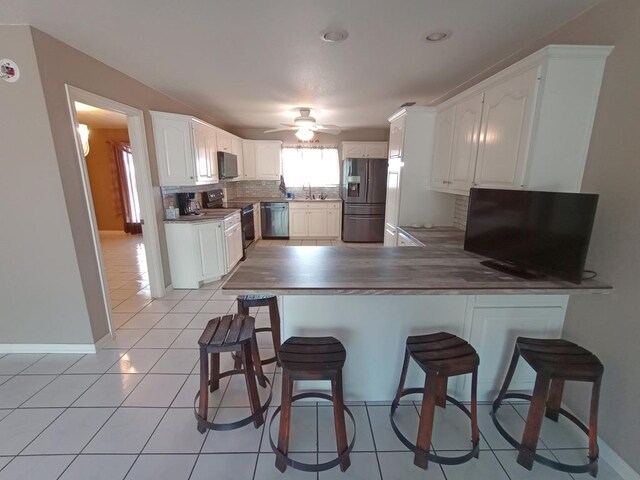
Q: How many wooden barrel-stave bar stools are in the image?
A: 5